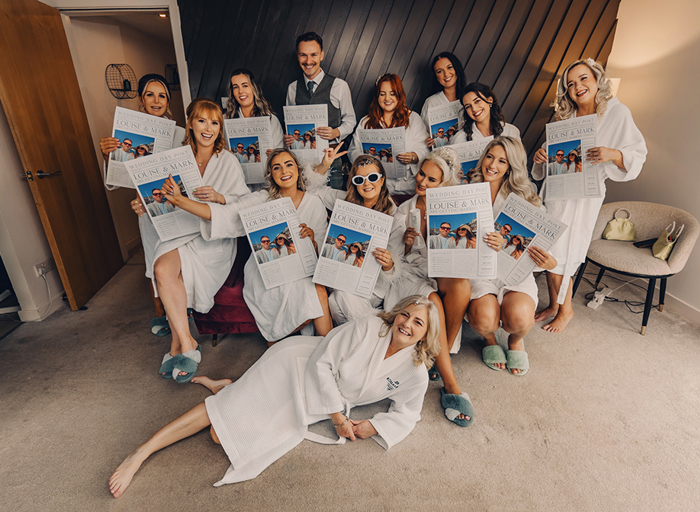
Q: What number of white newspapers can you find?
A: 12